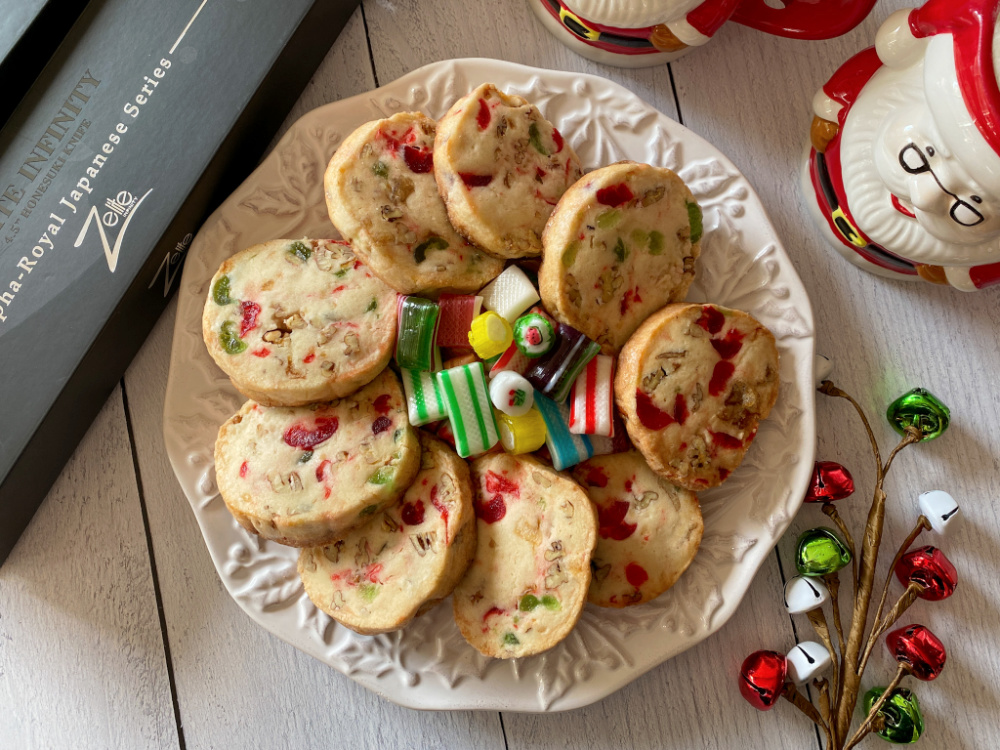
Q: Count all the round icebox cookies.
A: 9